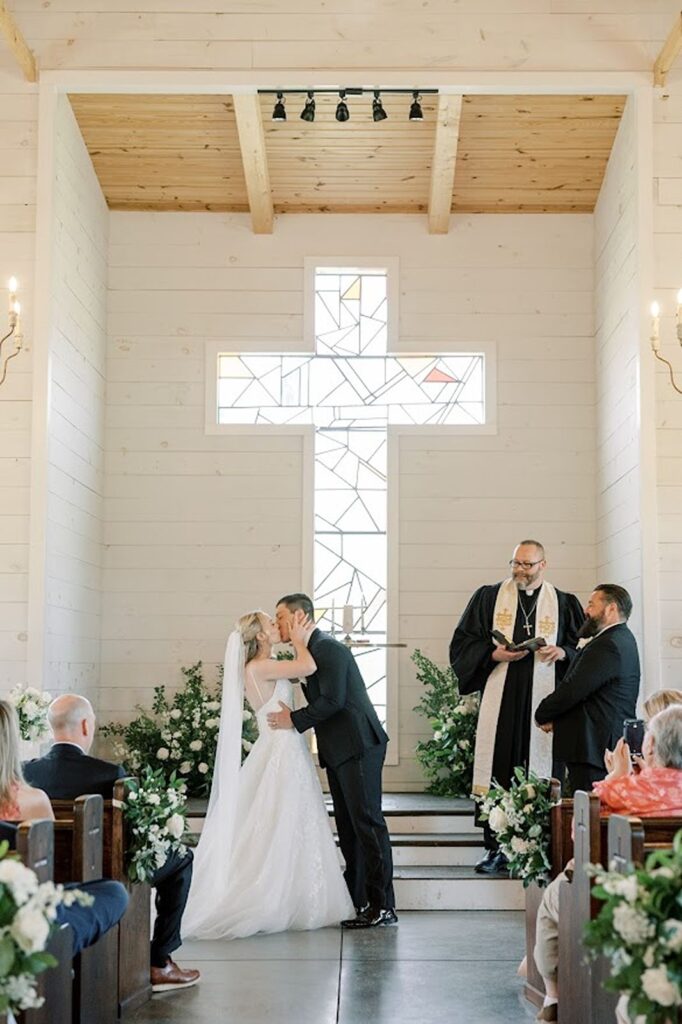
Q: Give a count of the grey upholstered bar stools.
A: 0